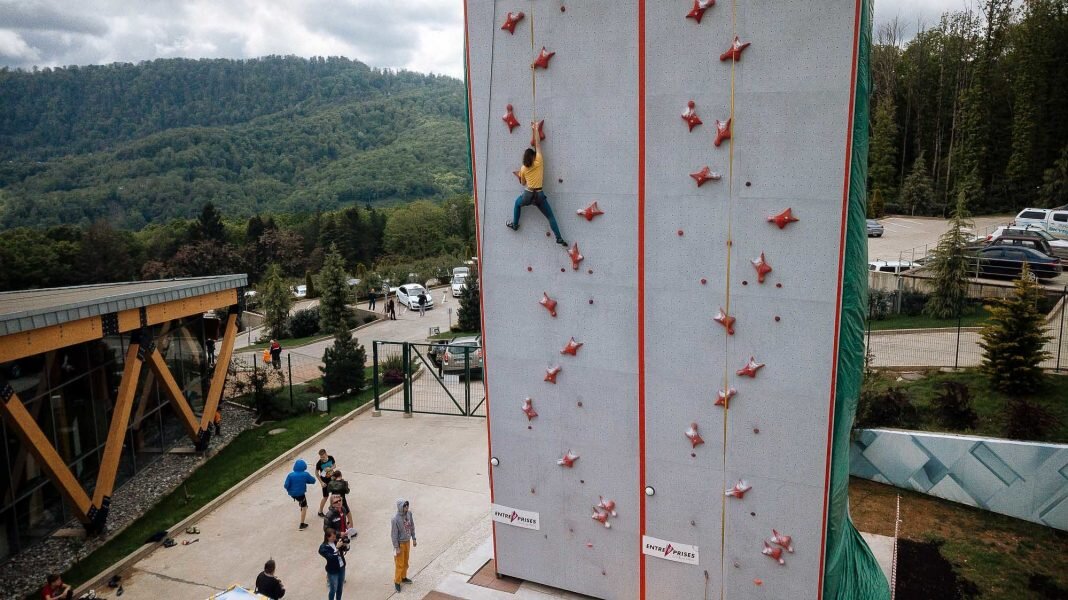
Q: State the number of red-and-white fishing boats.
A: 0